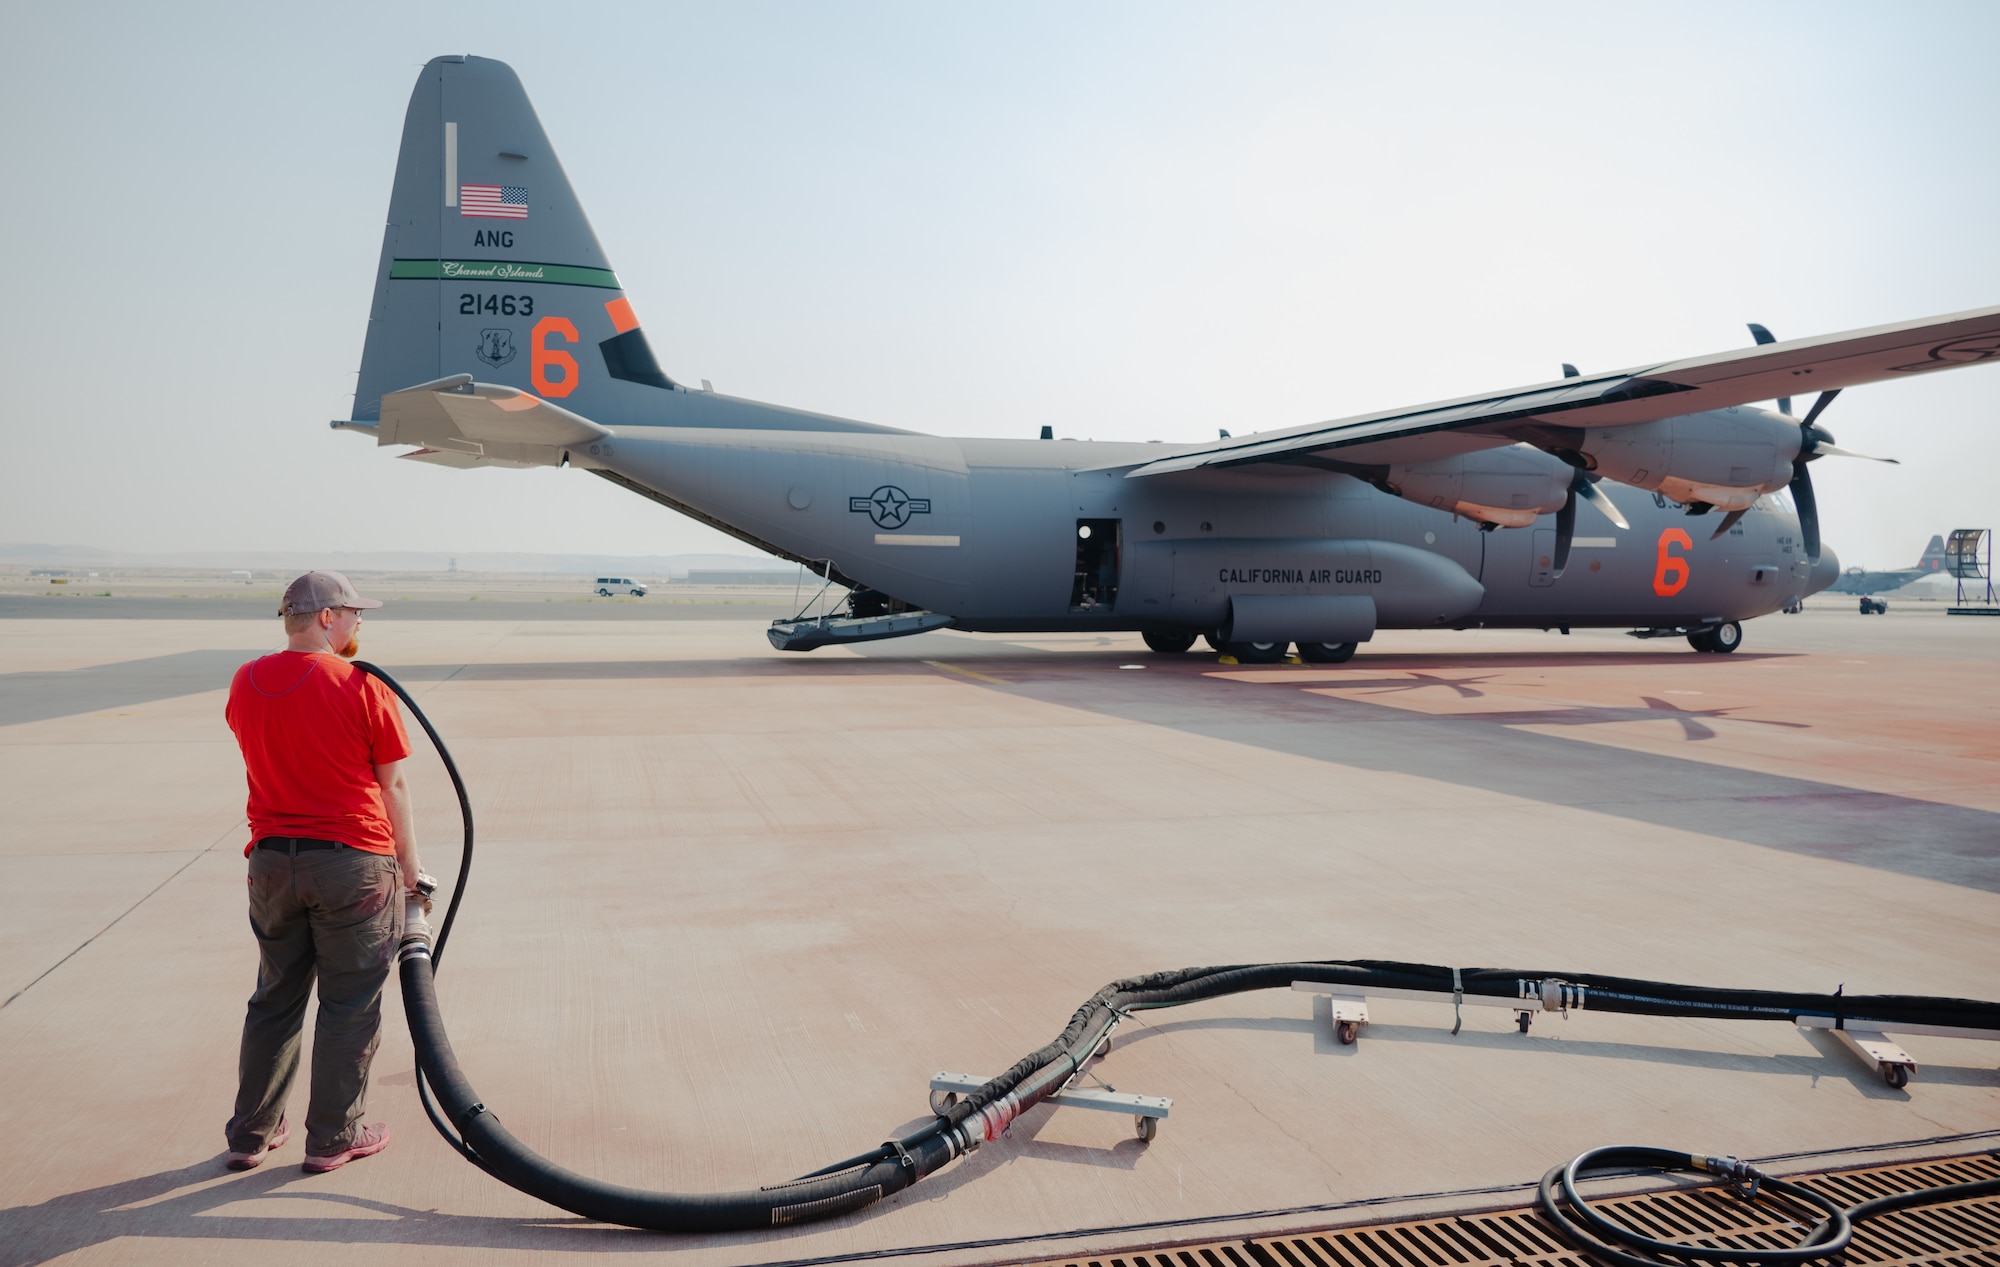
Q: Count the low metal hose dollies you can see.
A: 3